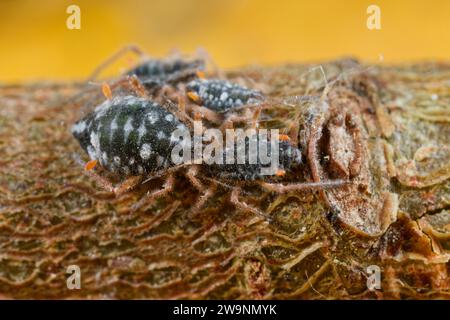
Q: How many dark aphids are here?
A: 4